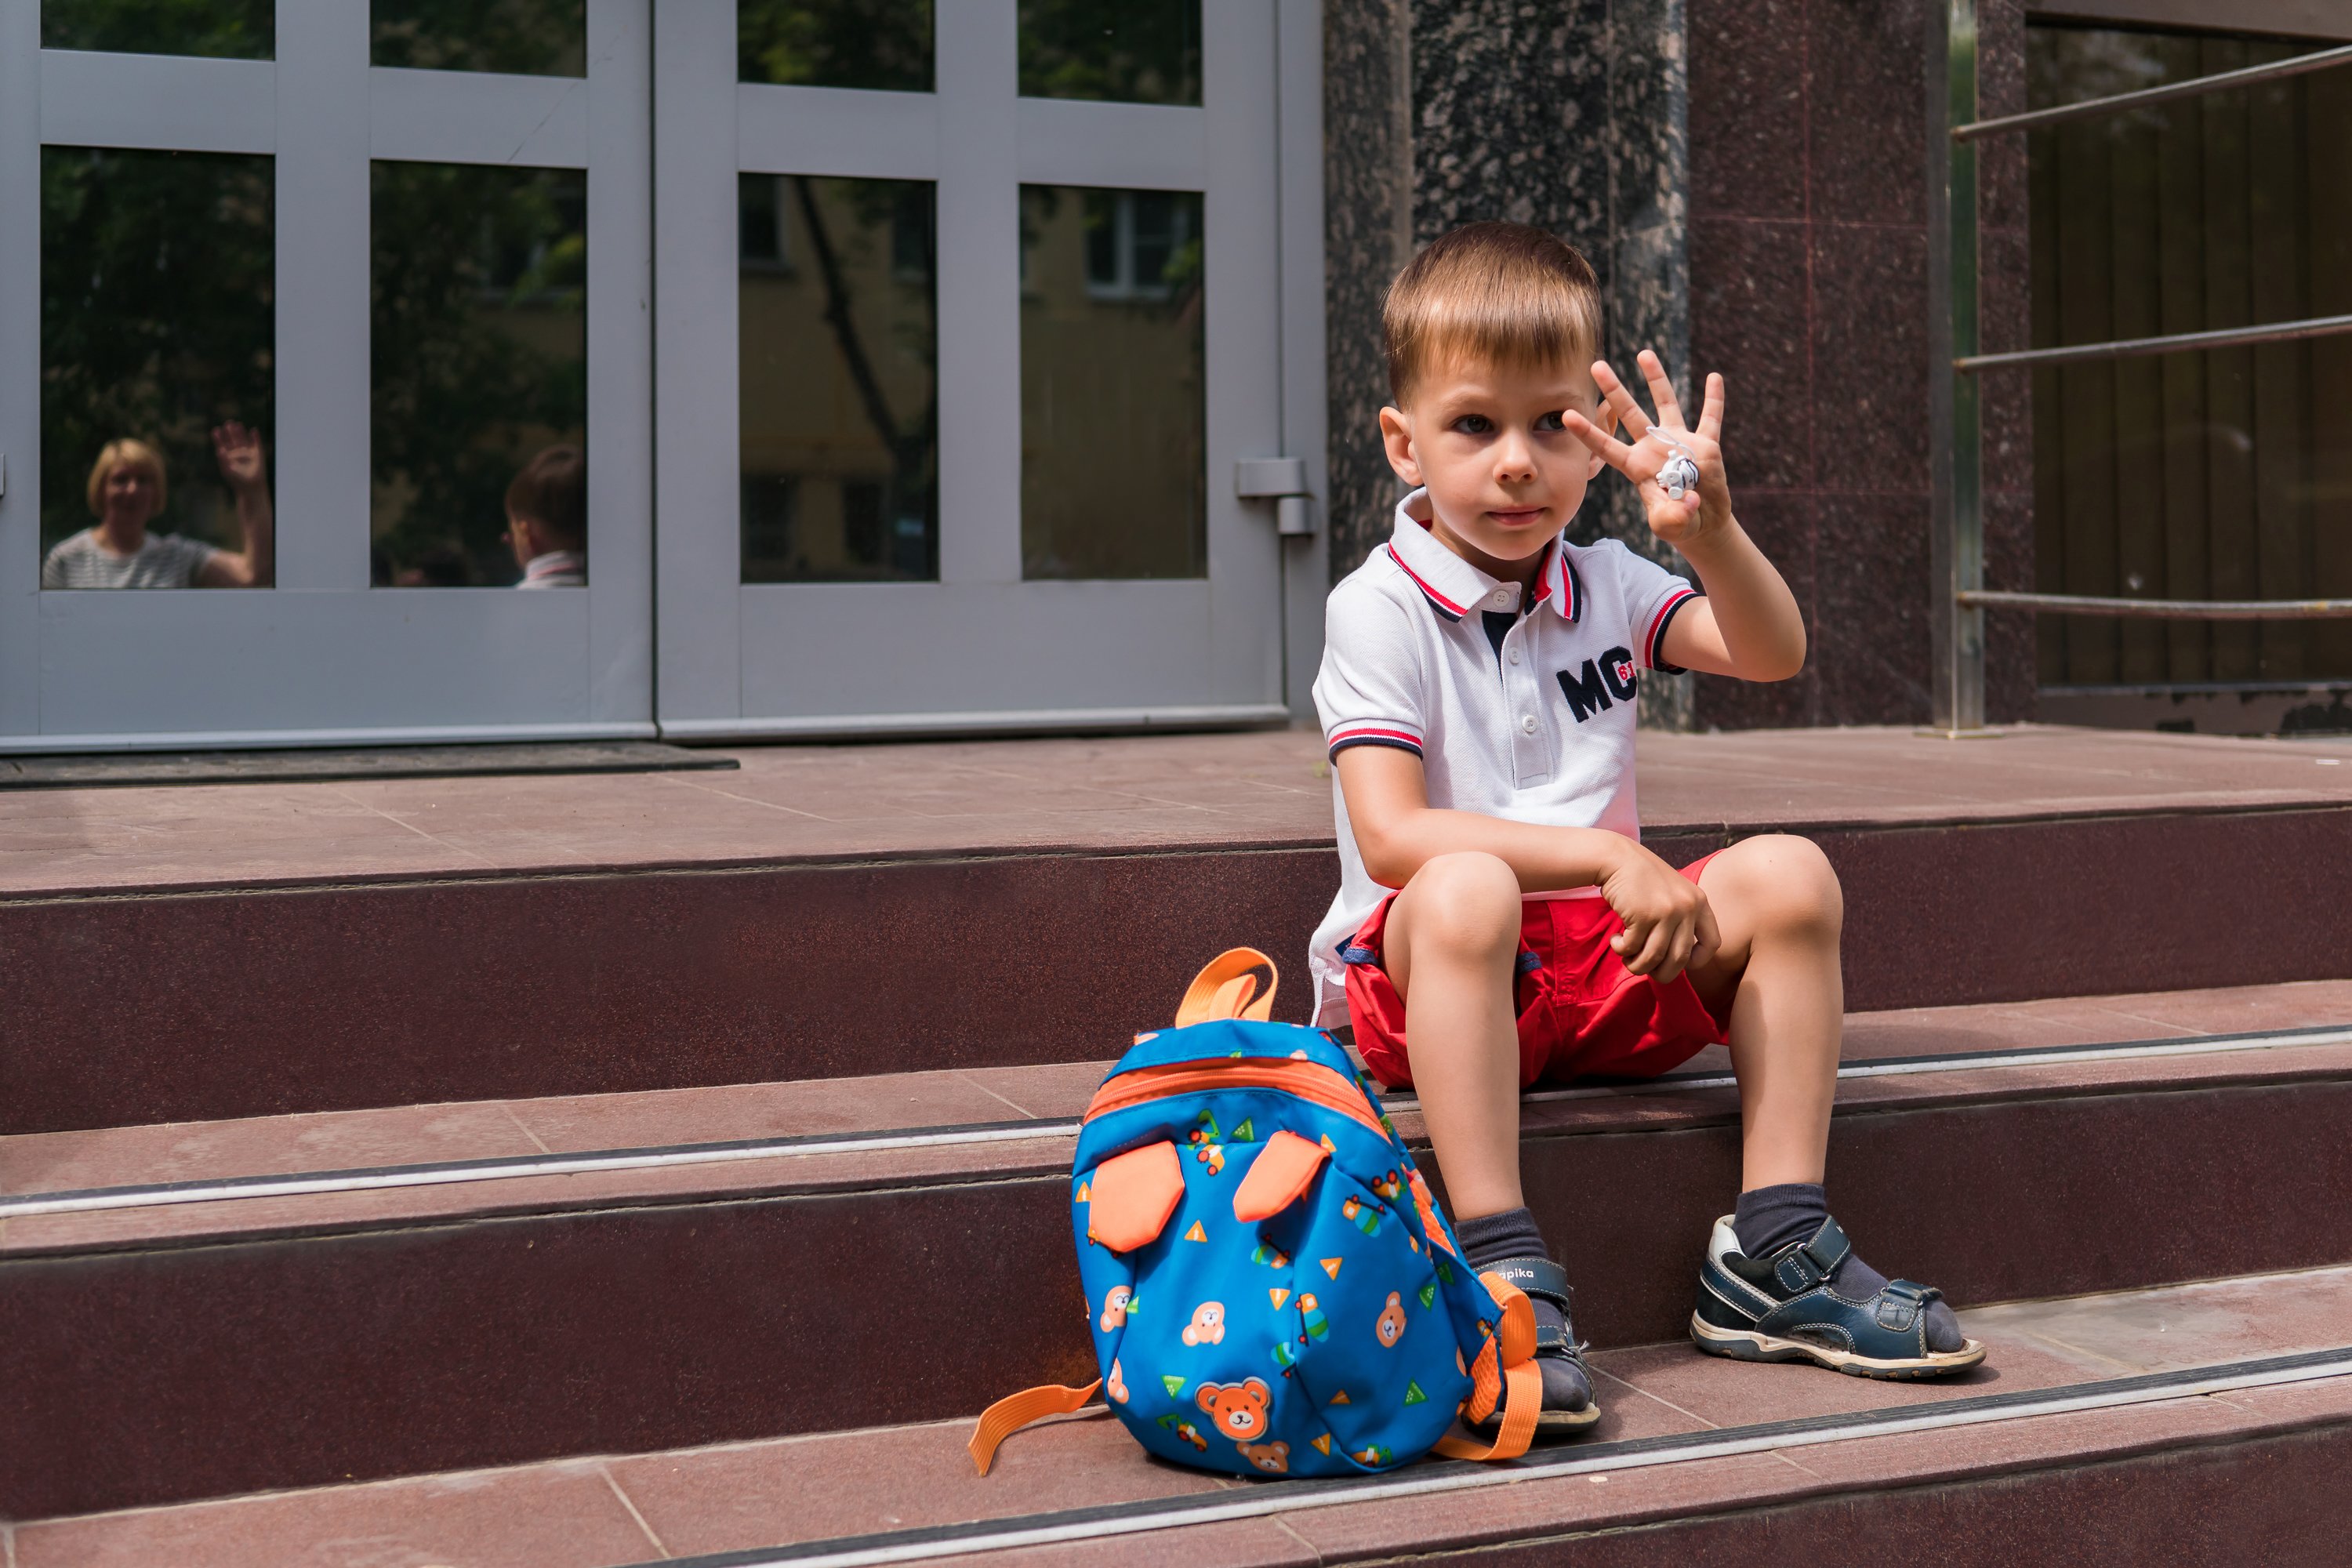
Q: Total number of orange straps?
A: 3